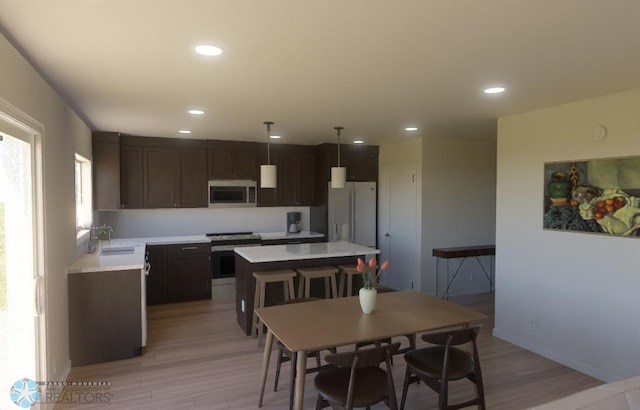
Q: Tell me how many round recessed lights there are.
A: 7